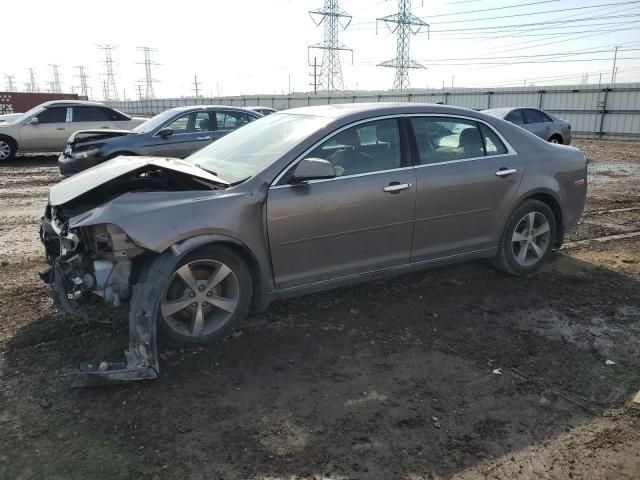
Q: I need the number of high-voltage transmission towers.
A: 8